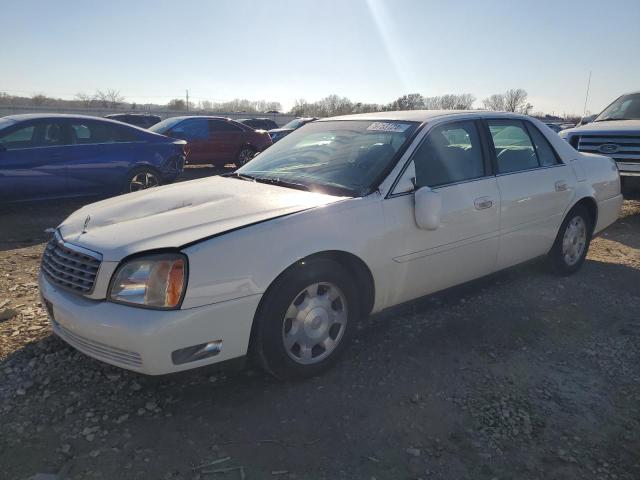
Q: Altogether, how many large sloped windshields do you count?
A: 1